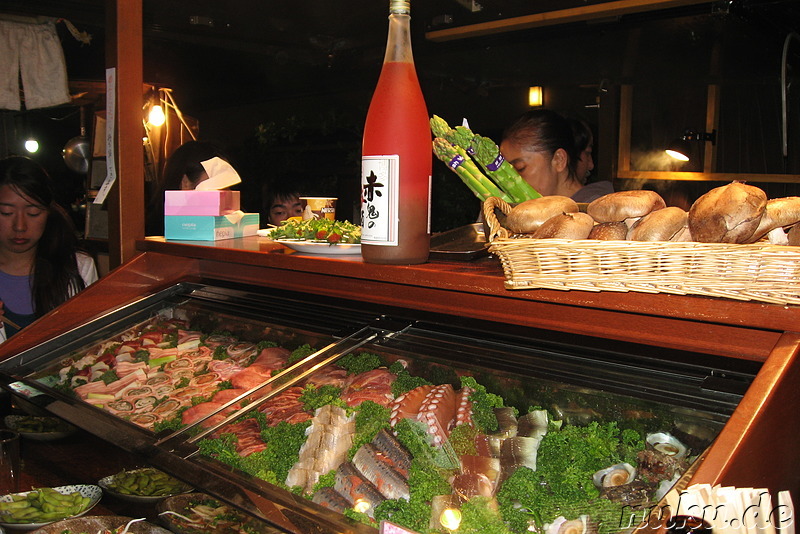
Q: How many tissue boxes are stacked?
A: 2